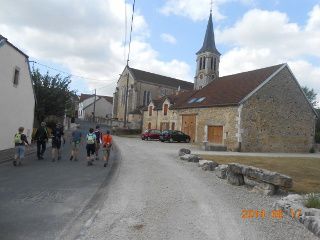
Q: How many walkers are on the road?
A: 7